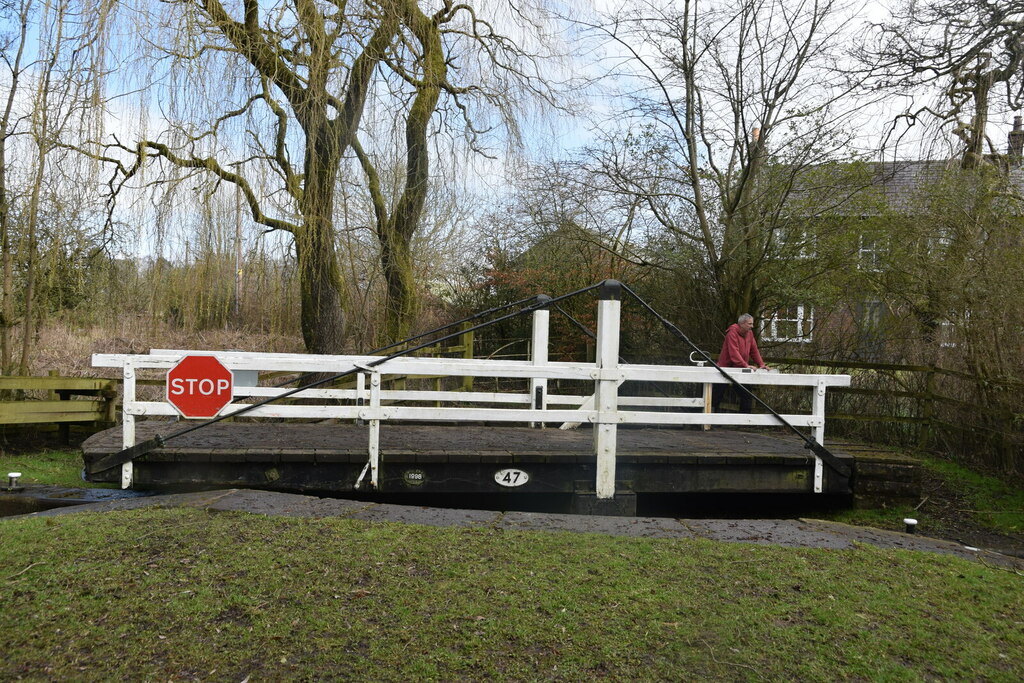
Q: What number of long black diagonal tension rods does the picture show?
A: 4